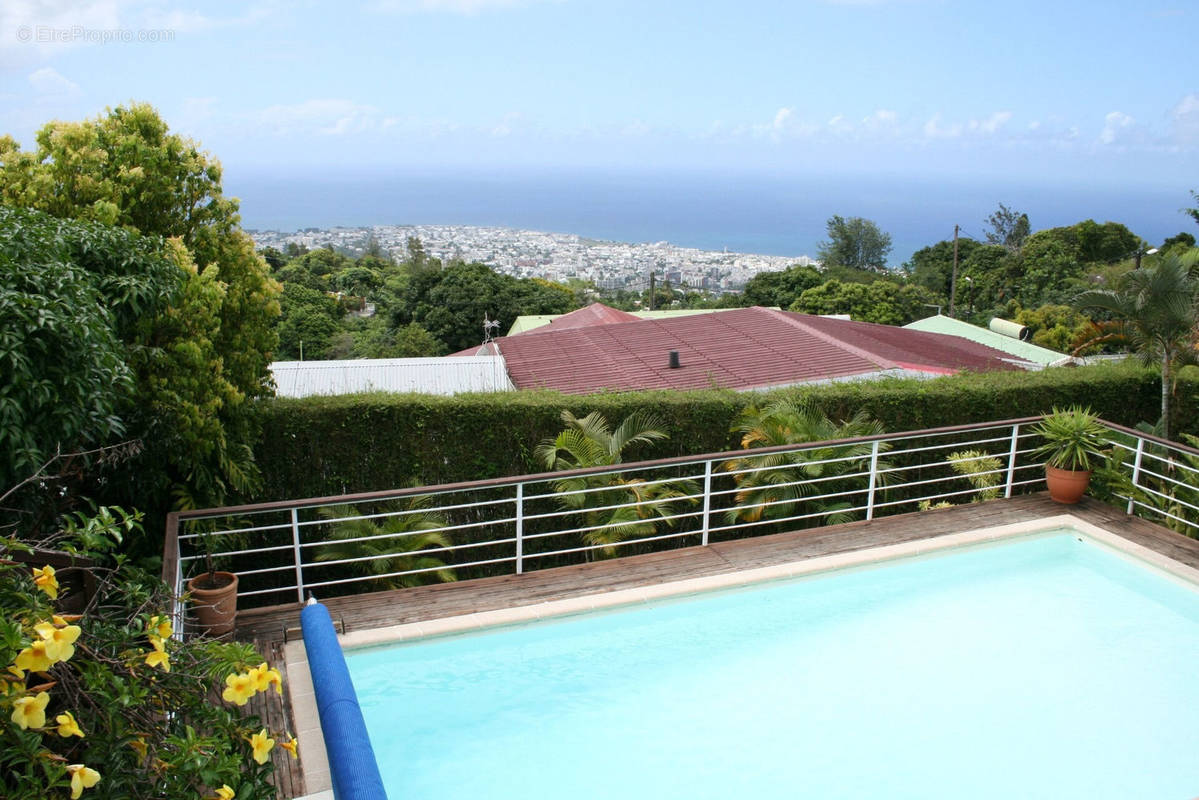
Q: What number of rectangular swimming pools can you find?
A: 1